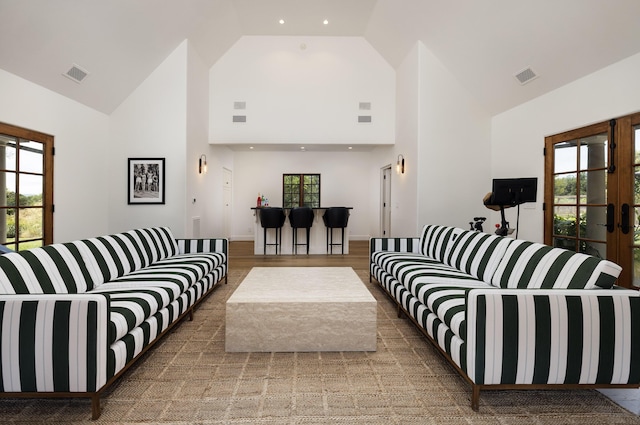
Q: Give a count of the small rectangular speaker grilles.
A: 4